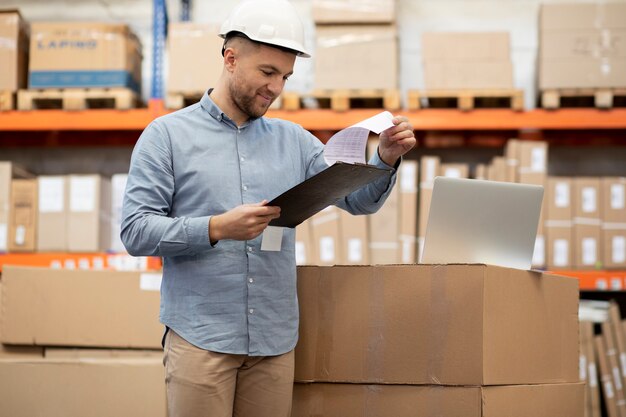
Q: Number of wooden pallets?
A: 6